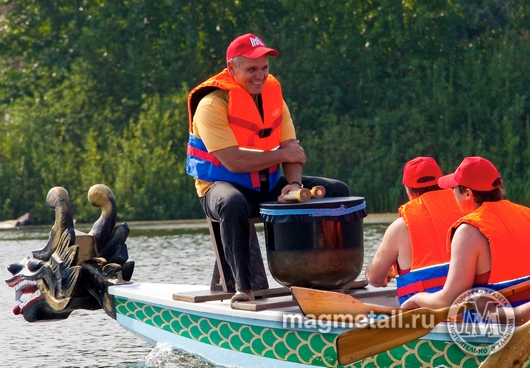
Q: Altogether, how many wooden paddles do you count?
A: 3